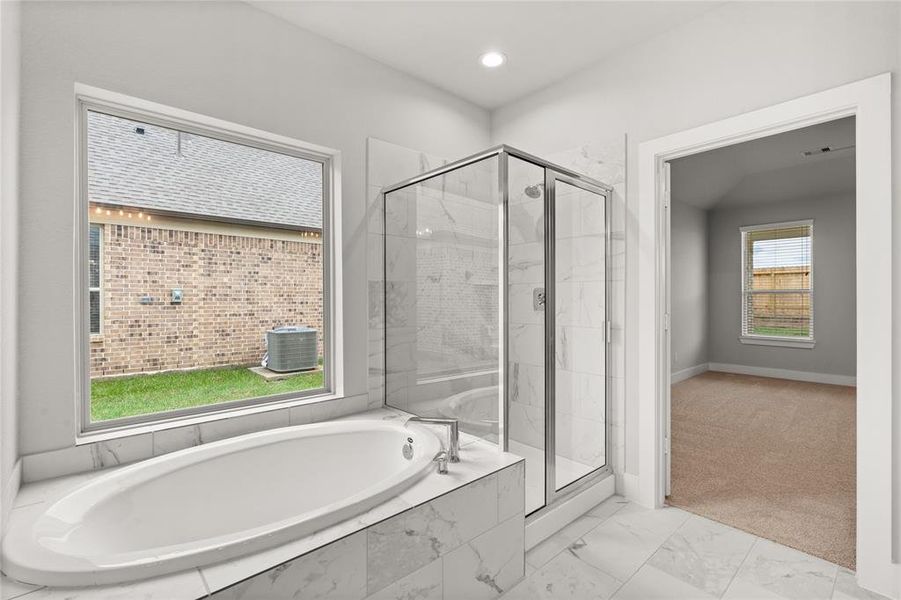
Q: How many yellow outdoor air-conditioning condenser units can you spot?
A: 0